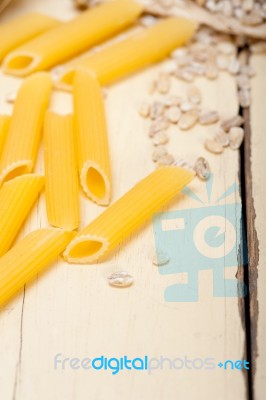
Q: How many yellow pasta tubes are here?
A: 10